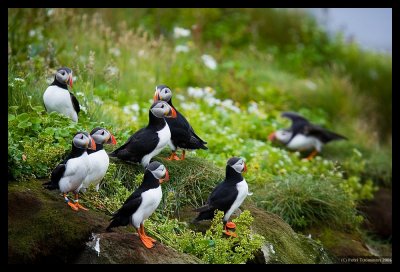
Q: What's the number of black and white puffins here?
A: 8